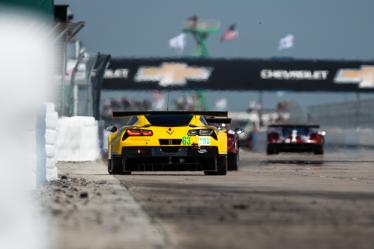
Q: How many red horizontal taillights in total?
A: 2